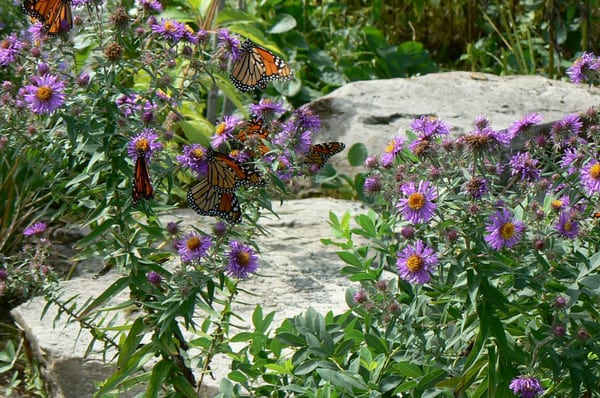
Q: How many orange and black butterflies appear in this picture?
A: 7